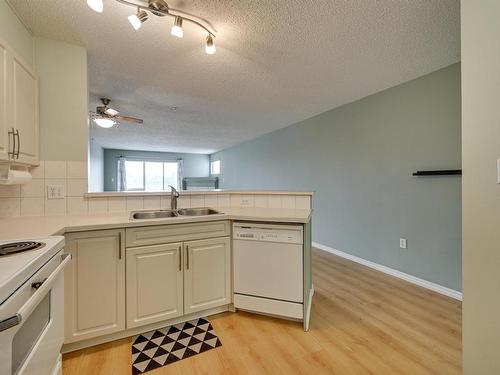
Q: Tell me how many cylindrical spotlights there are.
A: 4